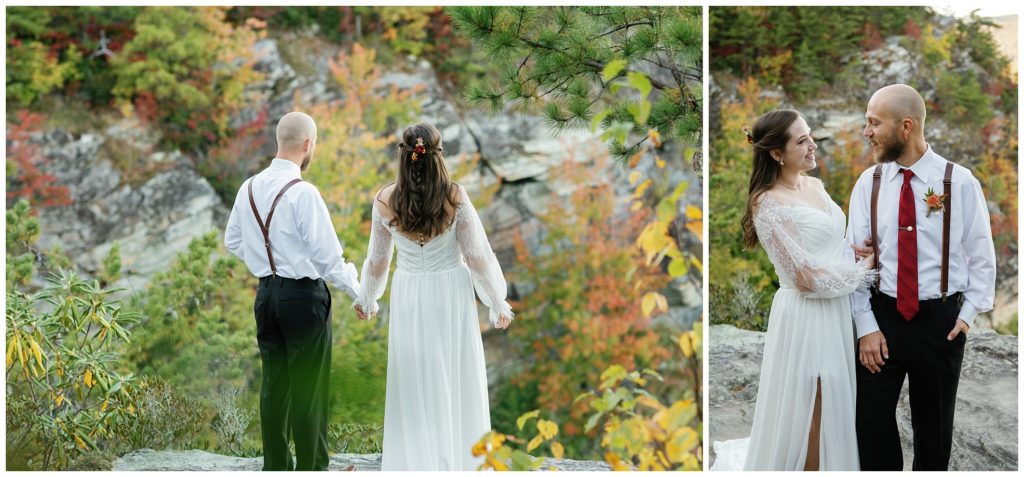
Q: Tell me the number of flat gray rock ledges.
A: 2